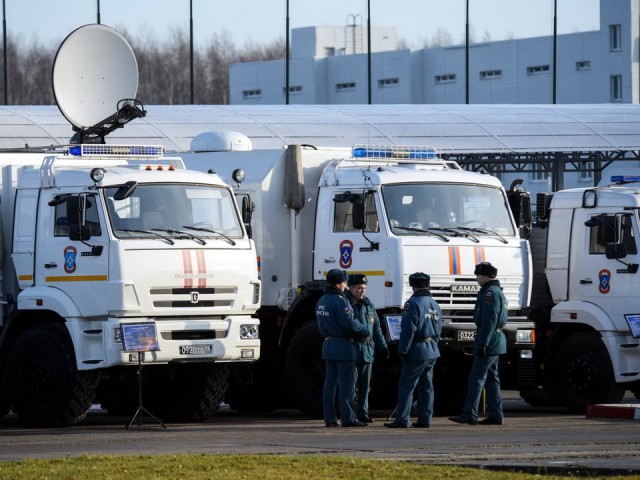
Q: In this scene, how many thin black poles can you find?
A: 7